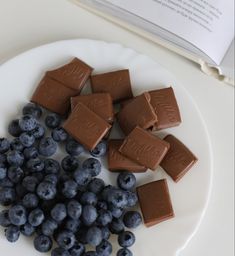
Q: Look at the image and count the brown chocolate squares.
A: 11